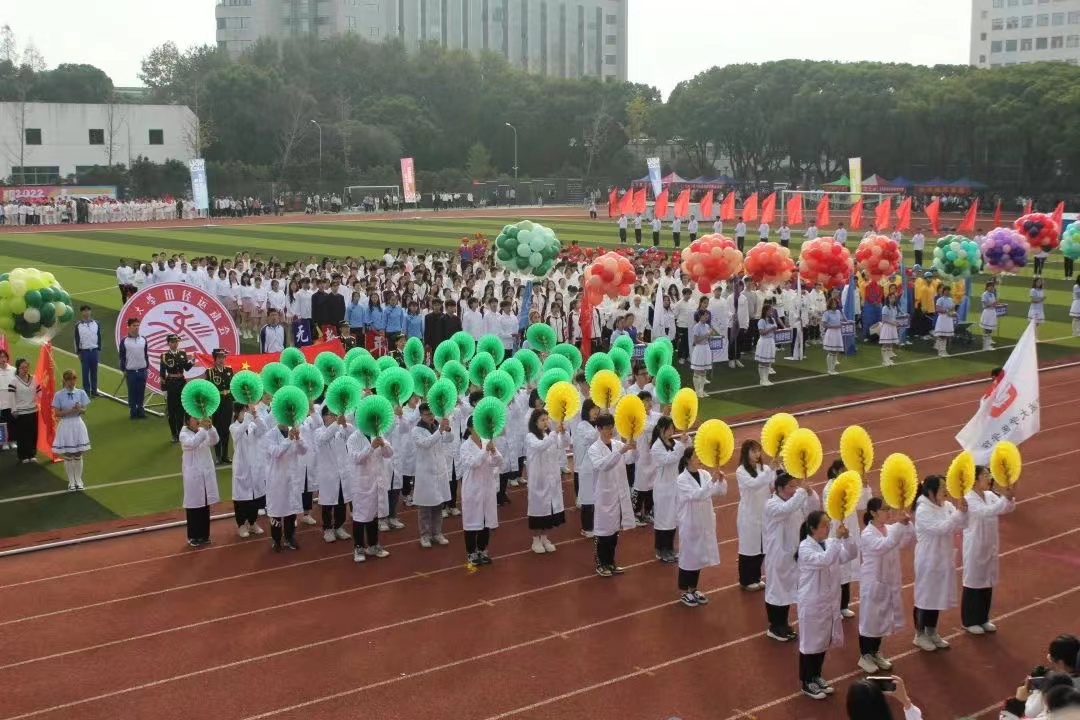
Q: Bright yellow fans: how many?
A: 12